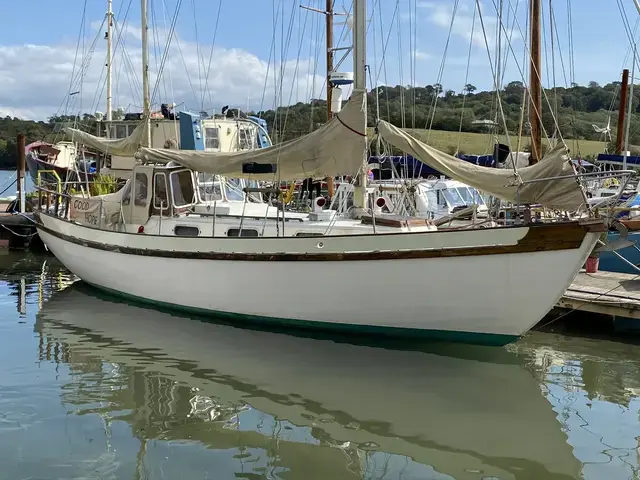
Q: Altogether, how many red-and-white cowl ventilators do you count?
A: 2